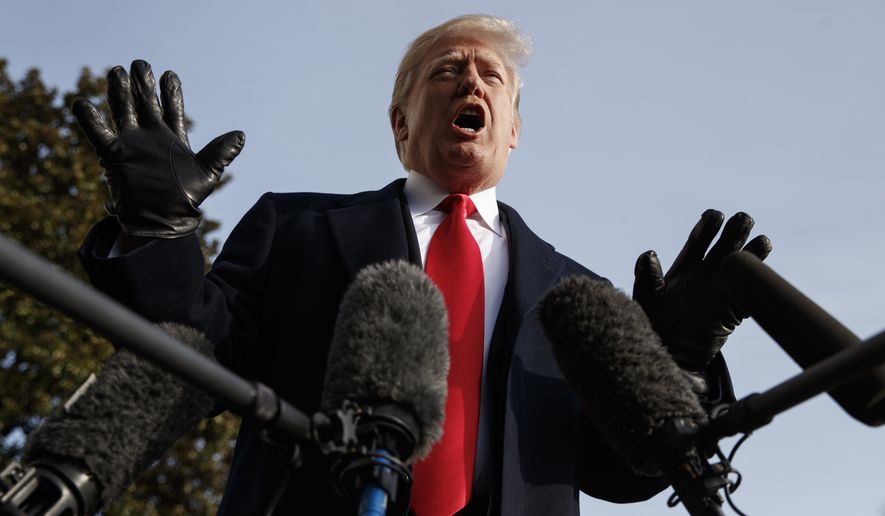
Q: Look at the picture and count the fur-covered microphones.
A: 3